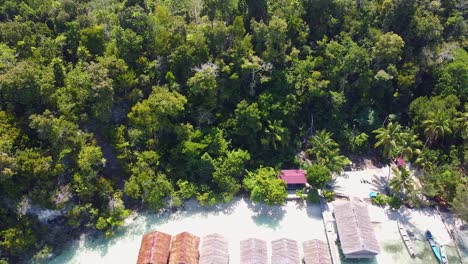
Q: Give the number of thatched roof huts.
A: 7